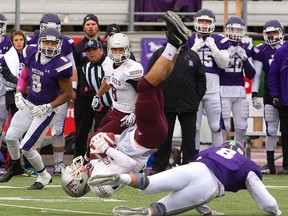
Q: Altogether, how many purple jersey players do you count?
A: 7